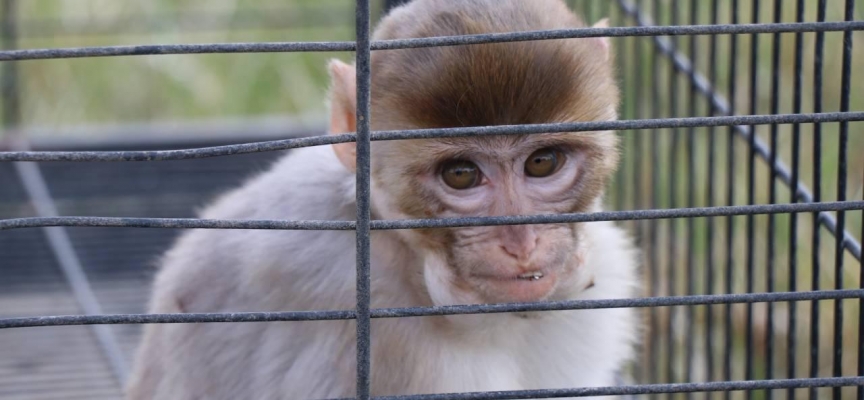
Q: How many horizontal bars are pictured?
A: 5